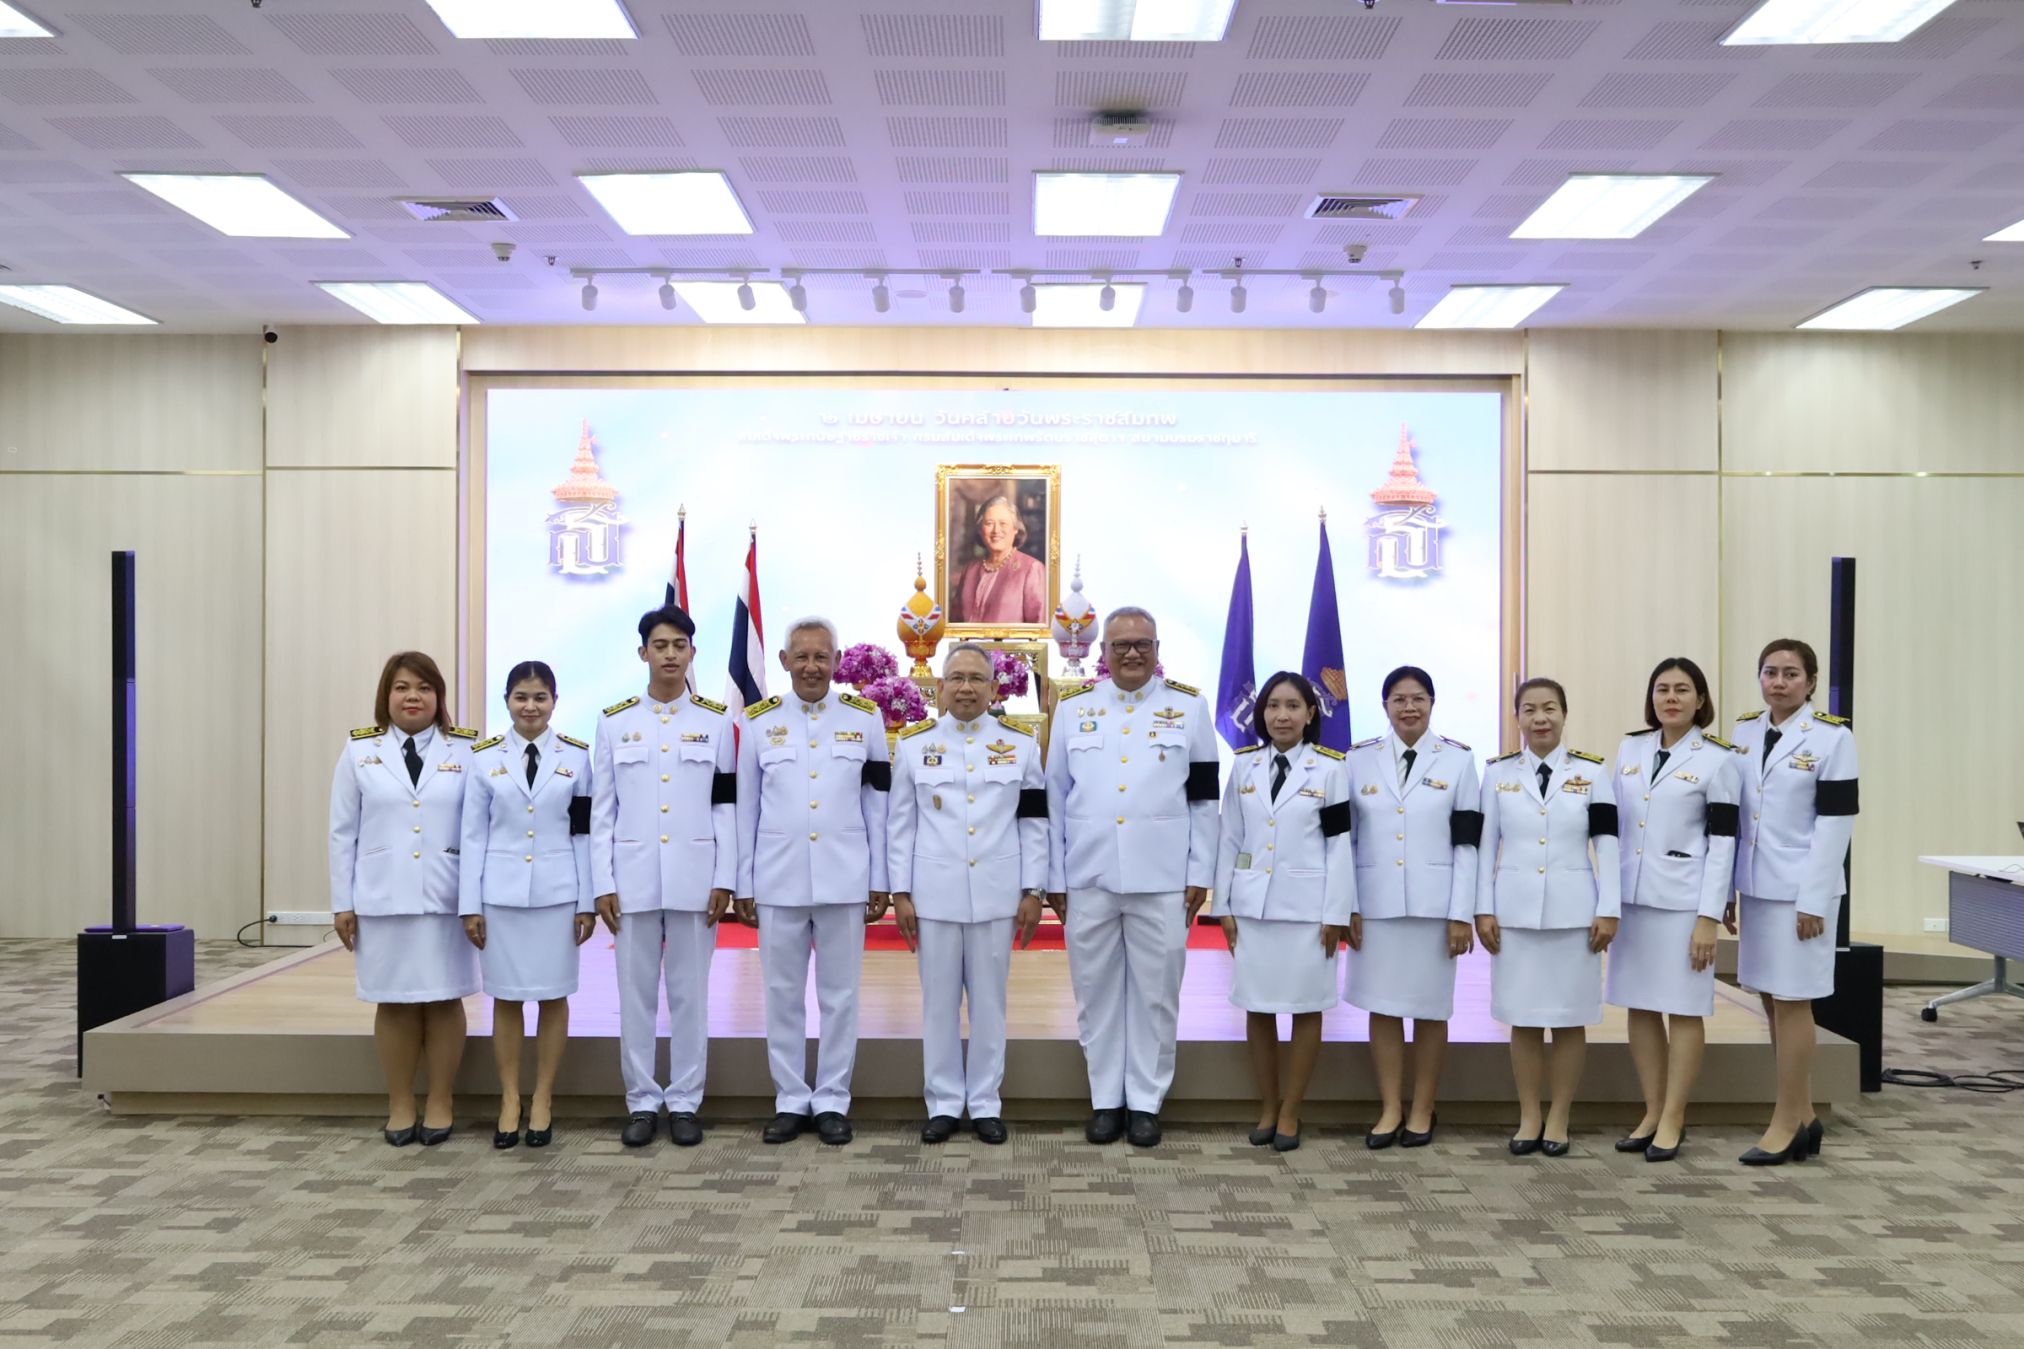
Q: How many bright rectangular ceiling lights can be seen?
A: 15